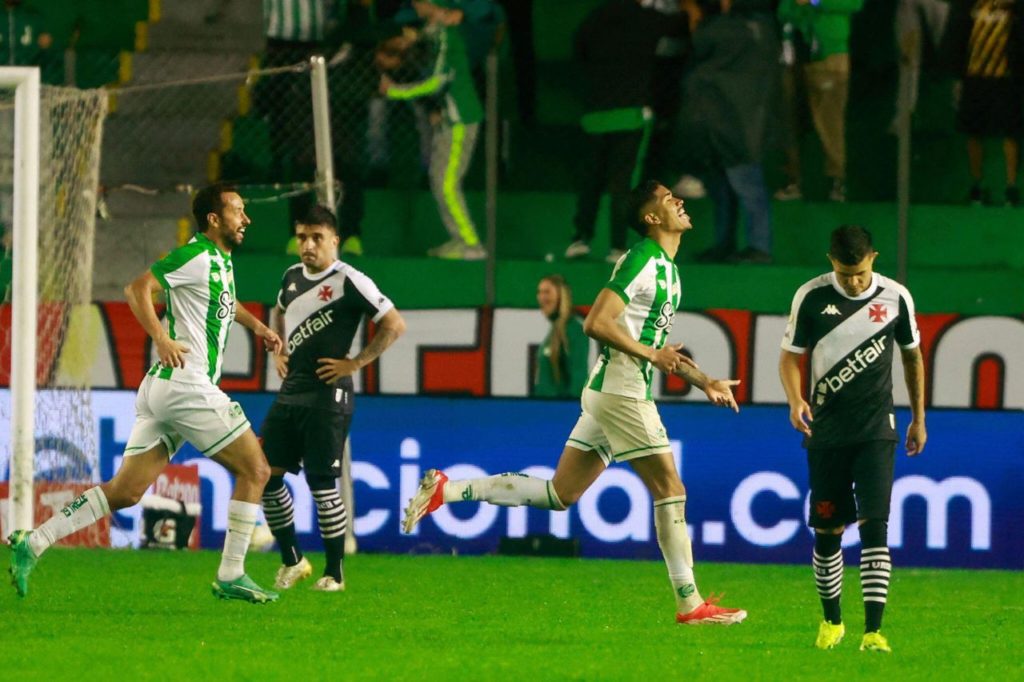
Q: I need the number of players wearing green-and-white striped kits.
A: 2